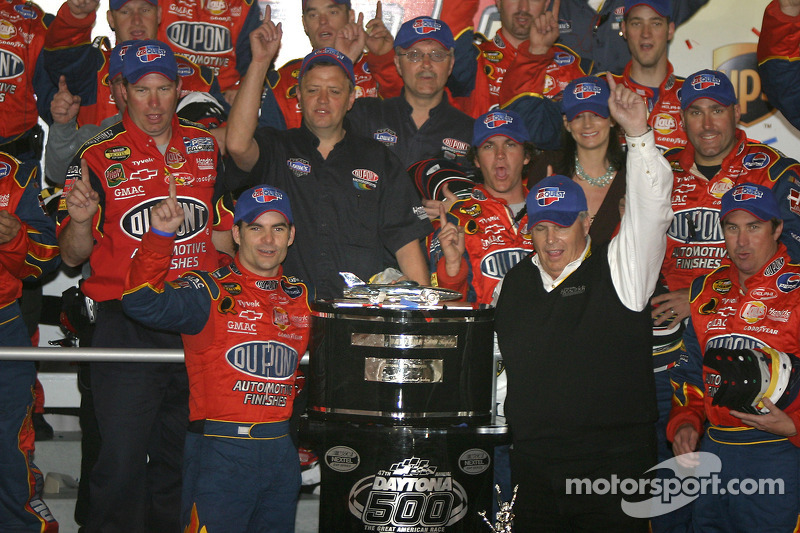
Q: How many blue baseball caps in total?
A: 13